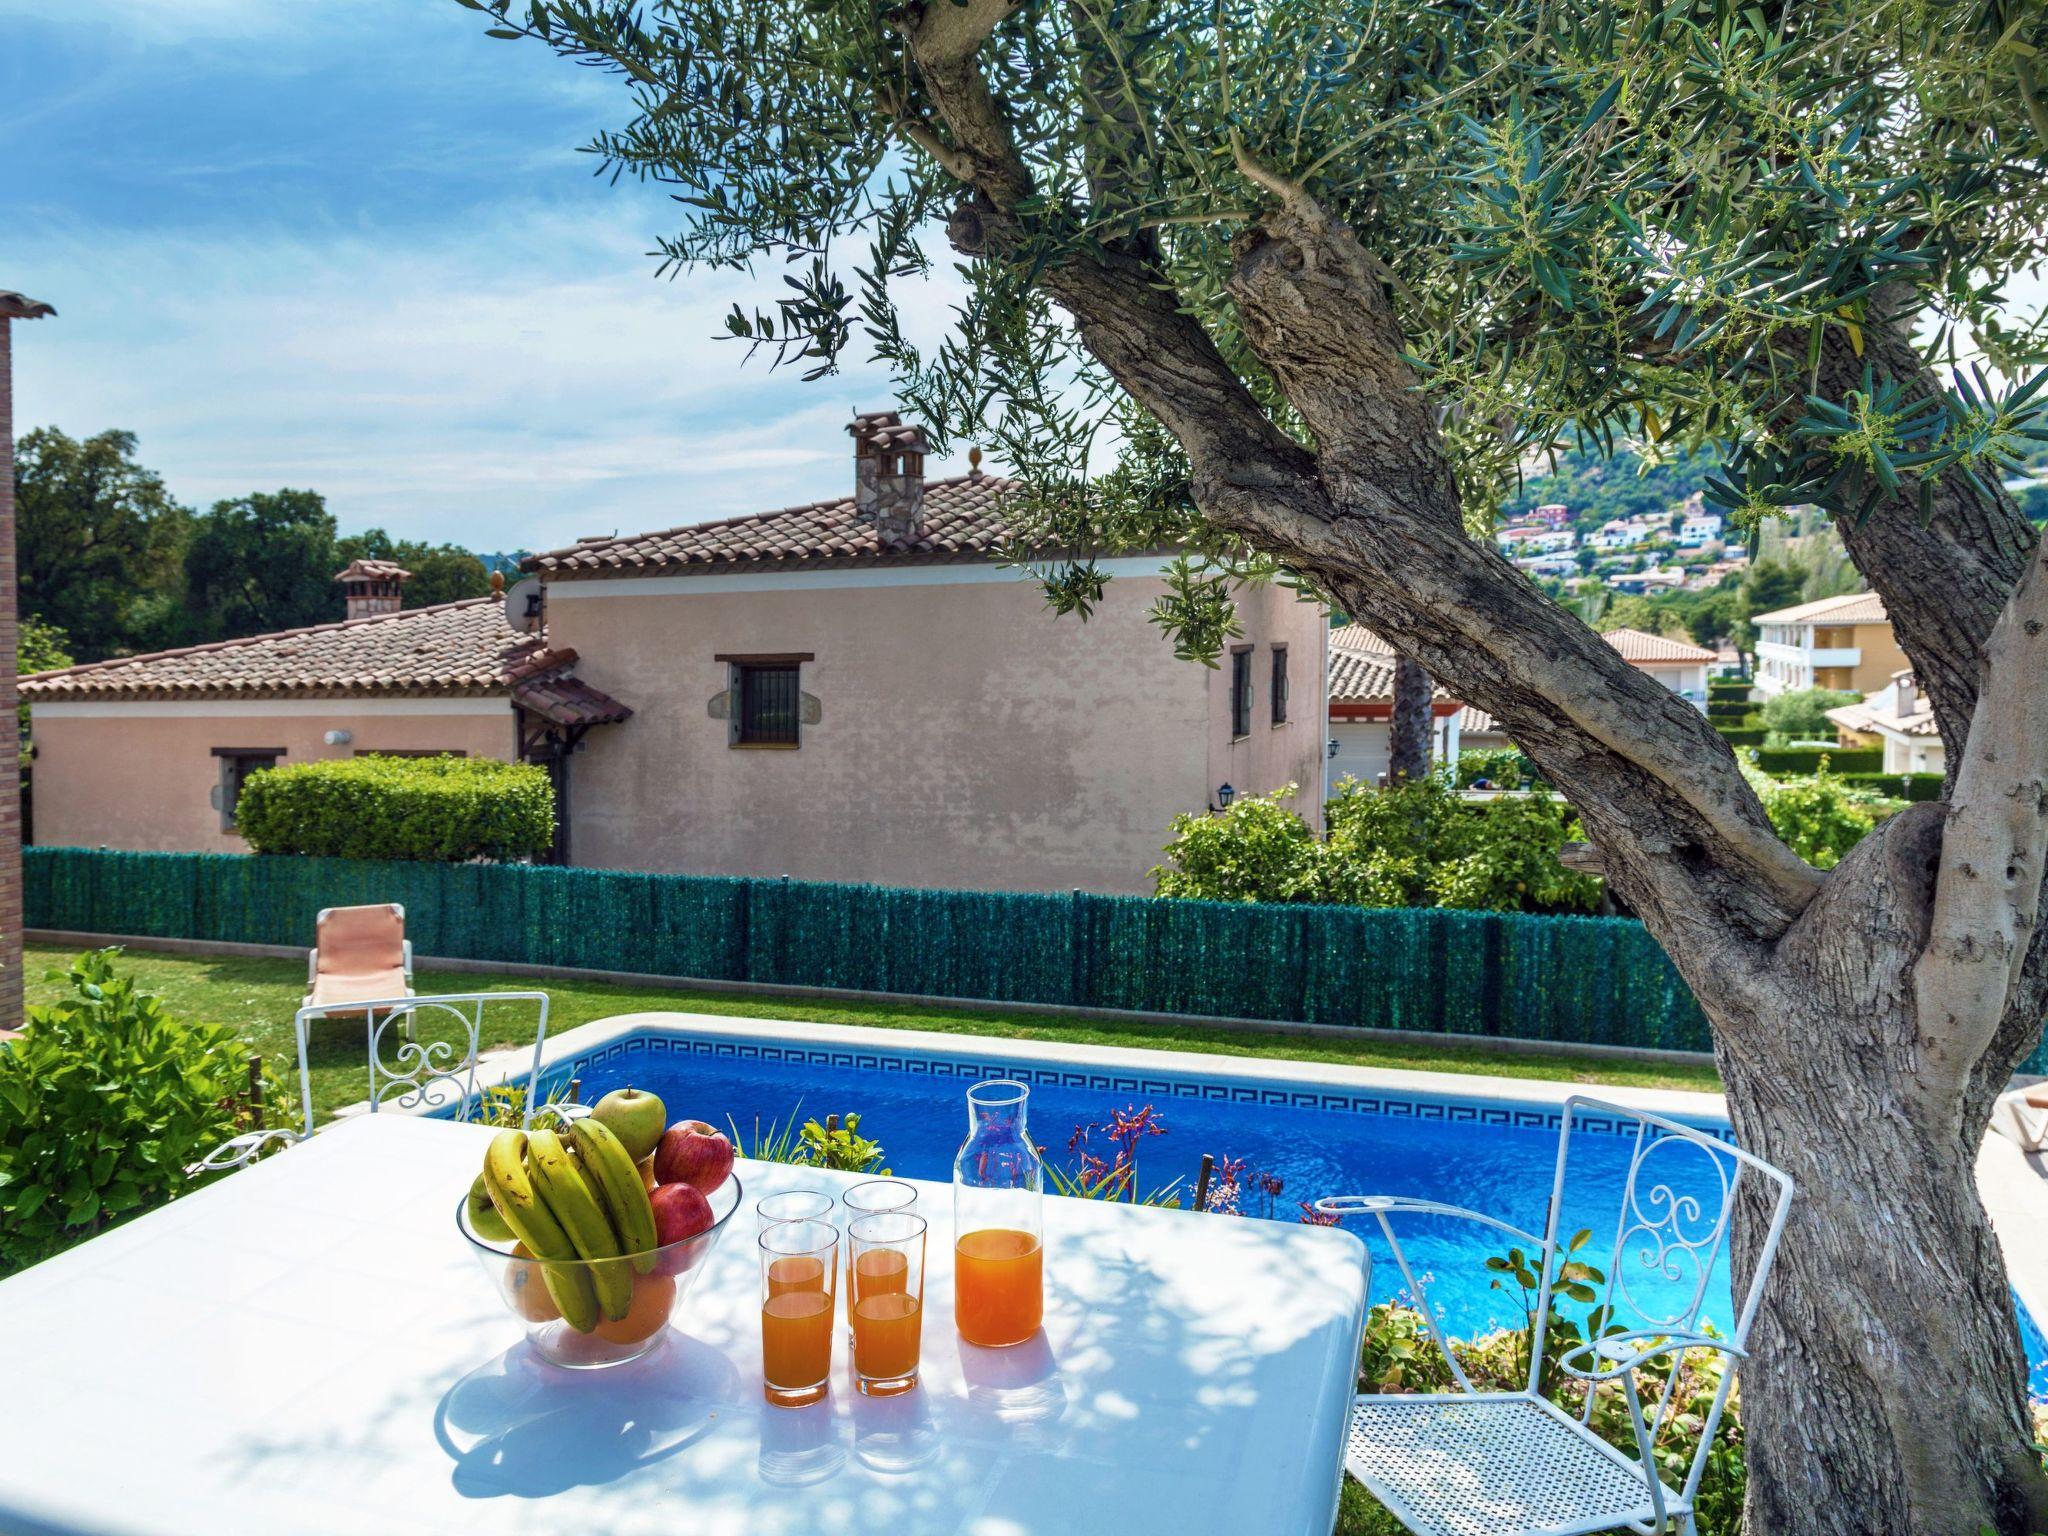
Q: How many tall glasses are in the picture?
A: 4